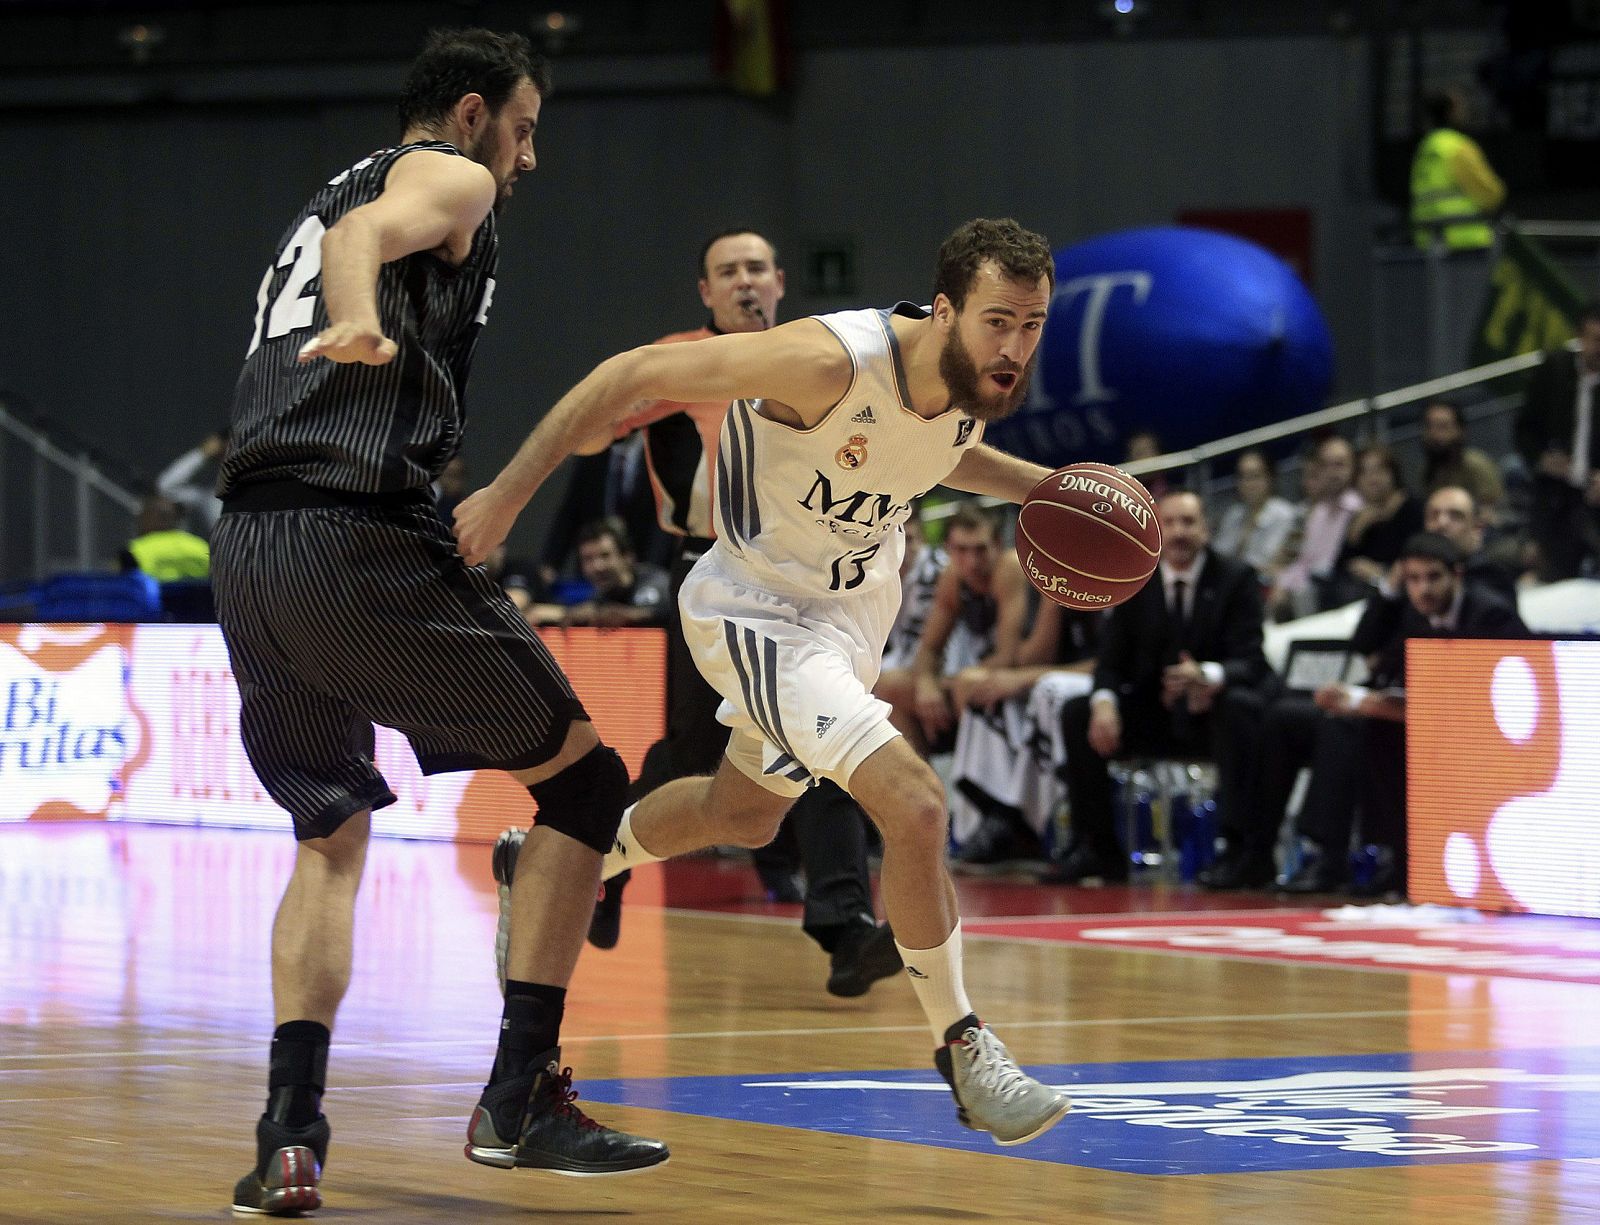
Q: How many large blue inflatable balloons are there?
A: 1